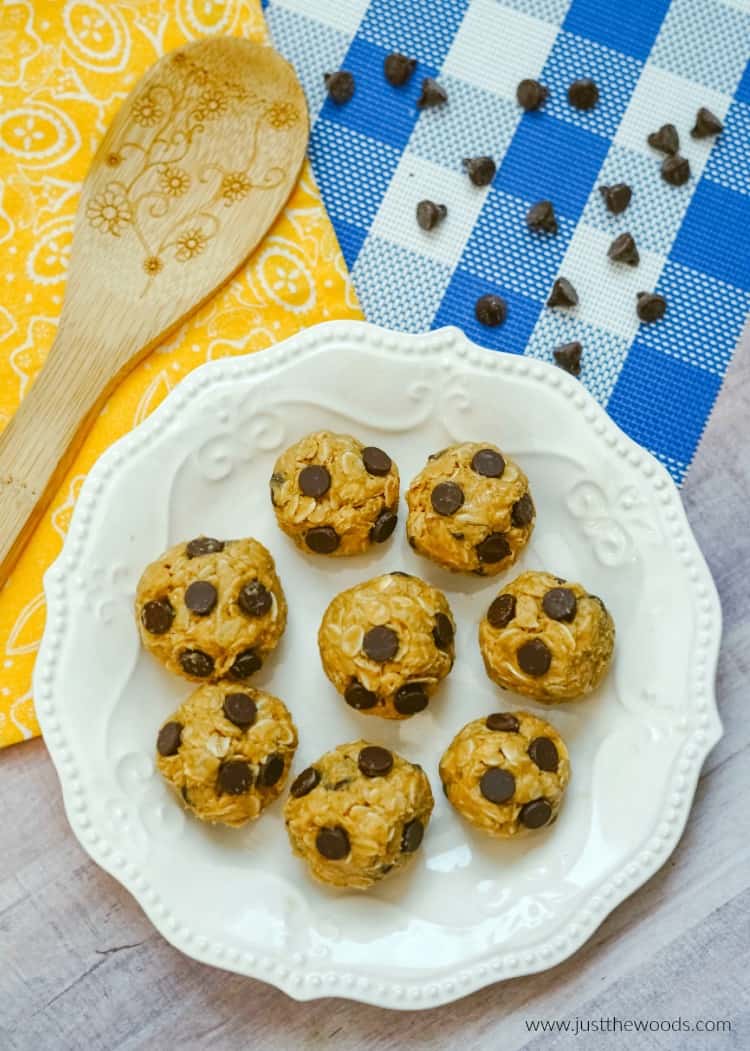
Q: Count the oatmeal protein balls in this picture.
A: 8